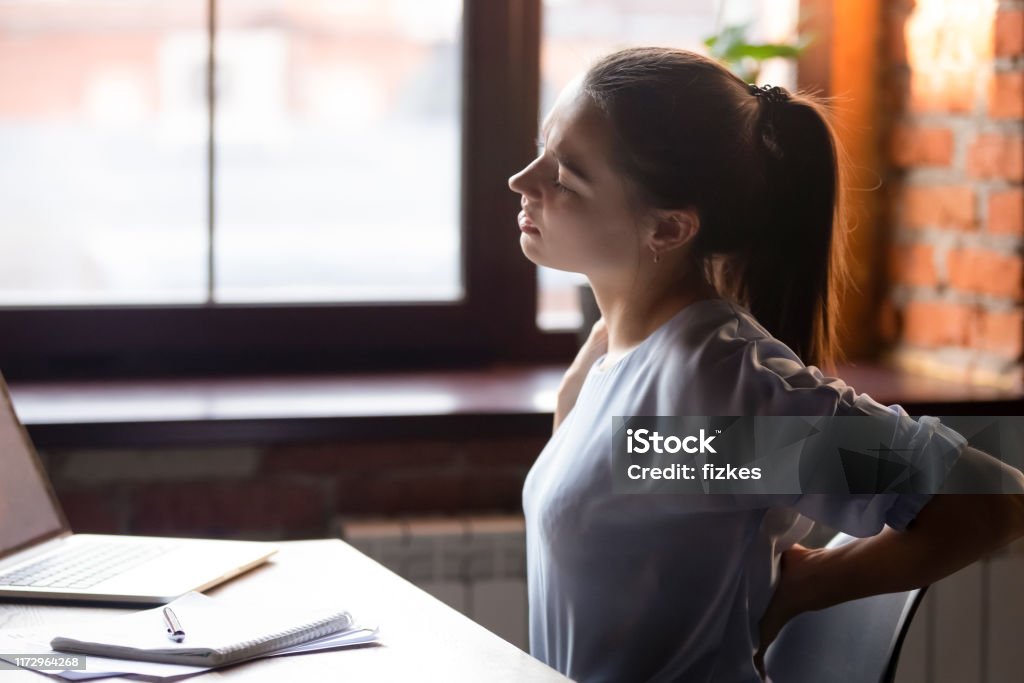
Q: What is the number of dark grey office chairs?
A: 1